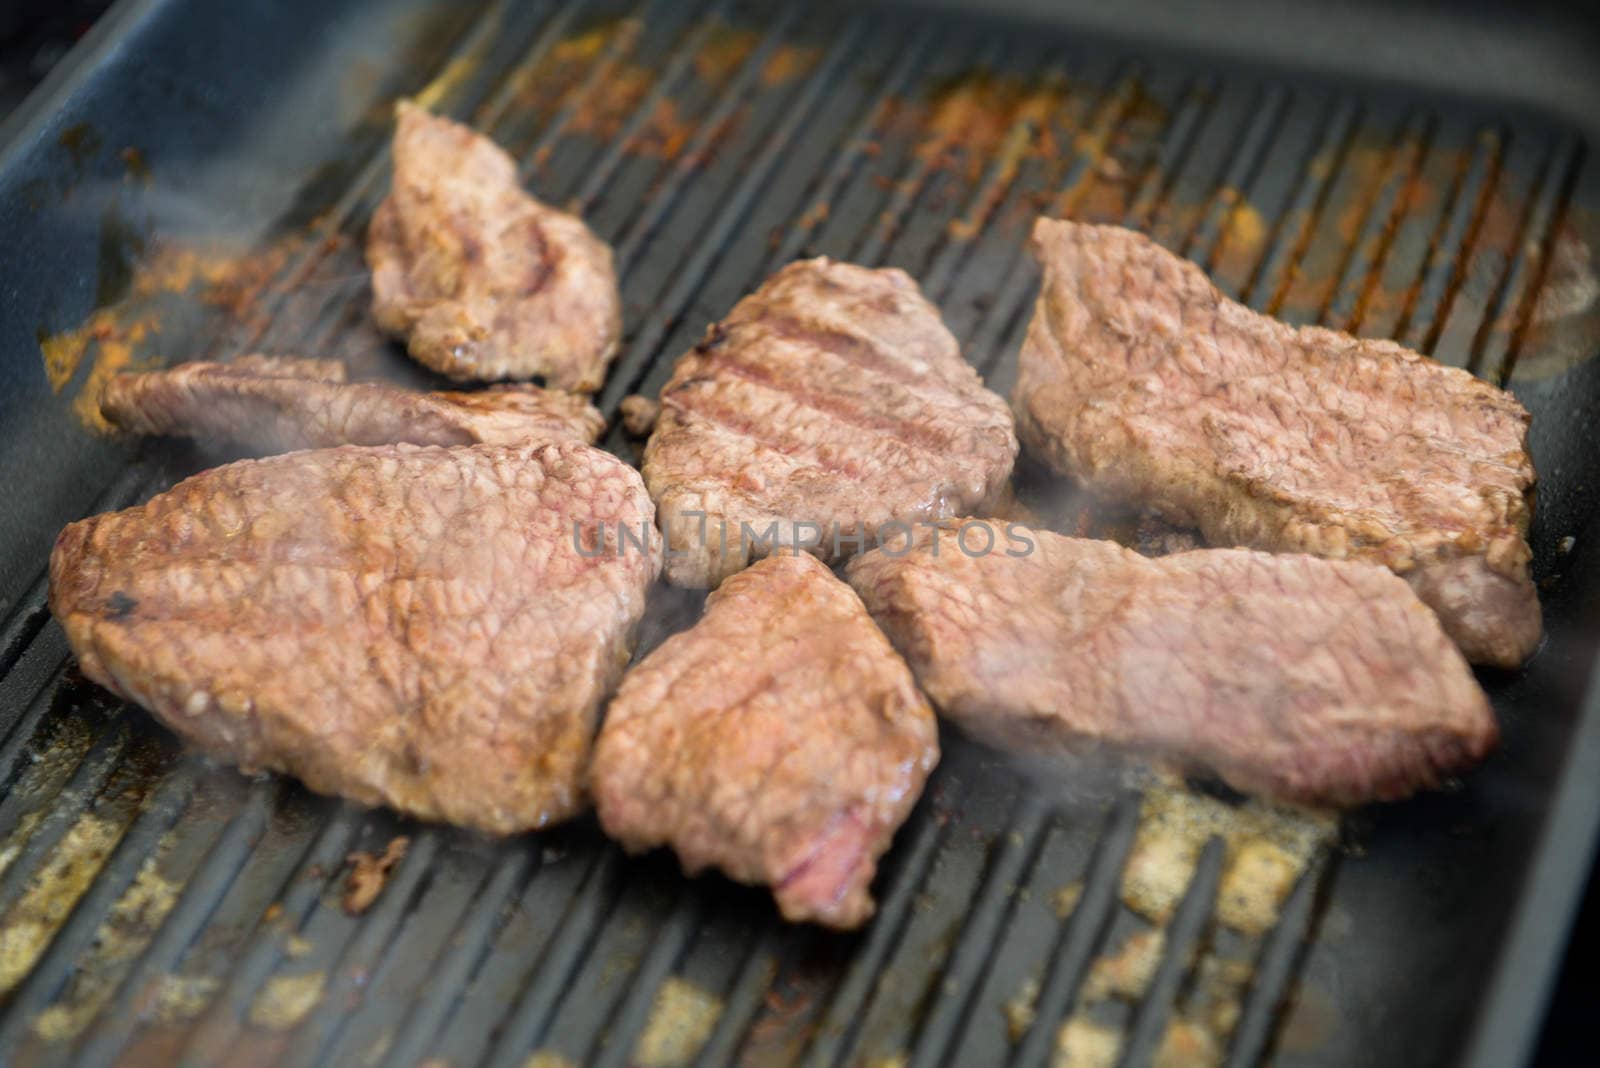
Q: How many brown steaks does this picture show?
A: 7